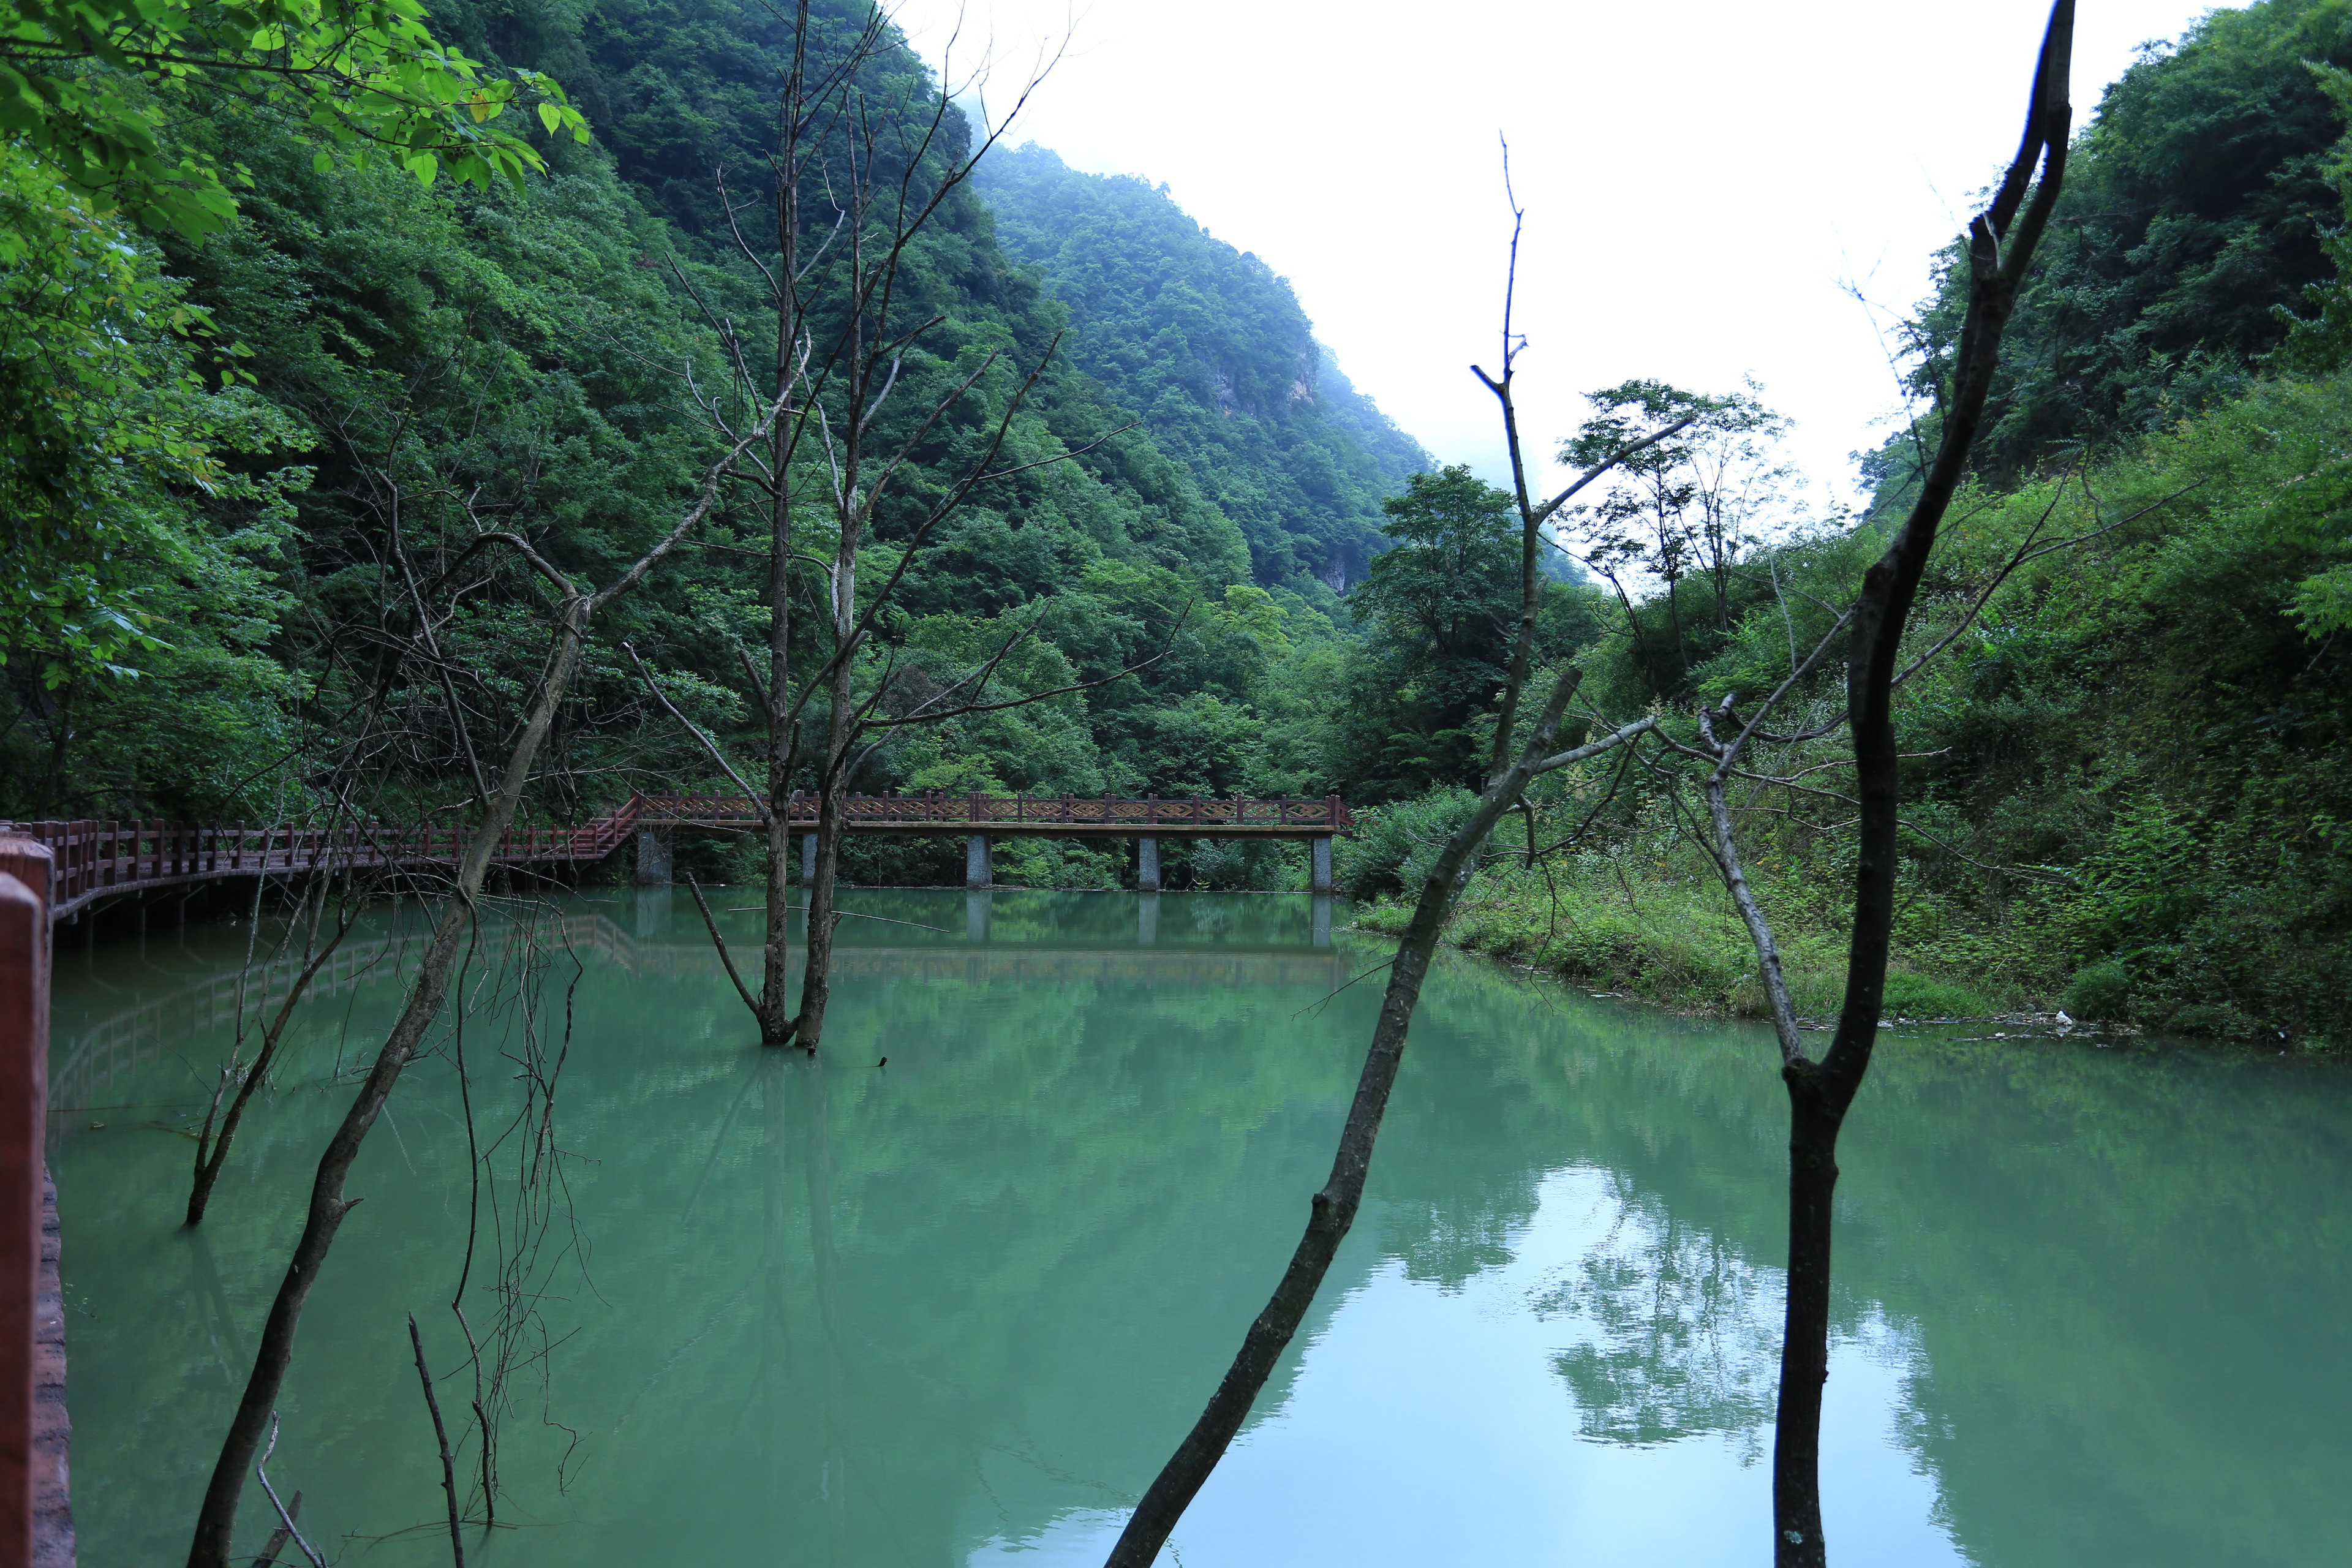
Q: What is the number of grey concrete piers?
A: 5